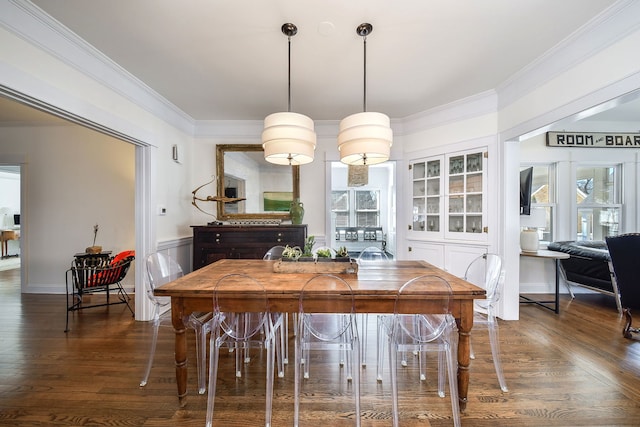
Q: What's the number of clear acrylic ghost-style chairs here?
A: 8